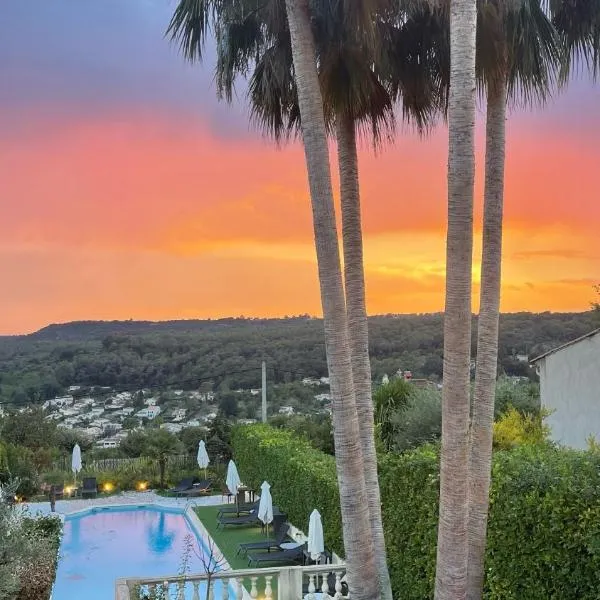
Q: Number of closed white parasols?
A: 5